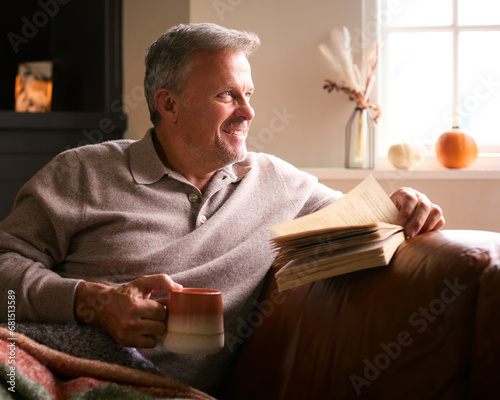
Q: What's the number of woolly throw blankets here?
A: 1